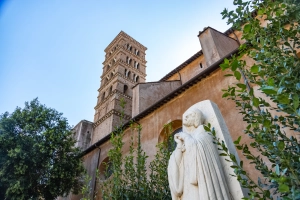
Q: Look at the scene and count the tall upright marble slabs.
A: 1